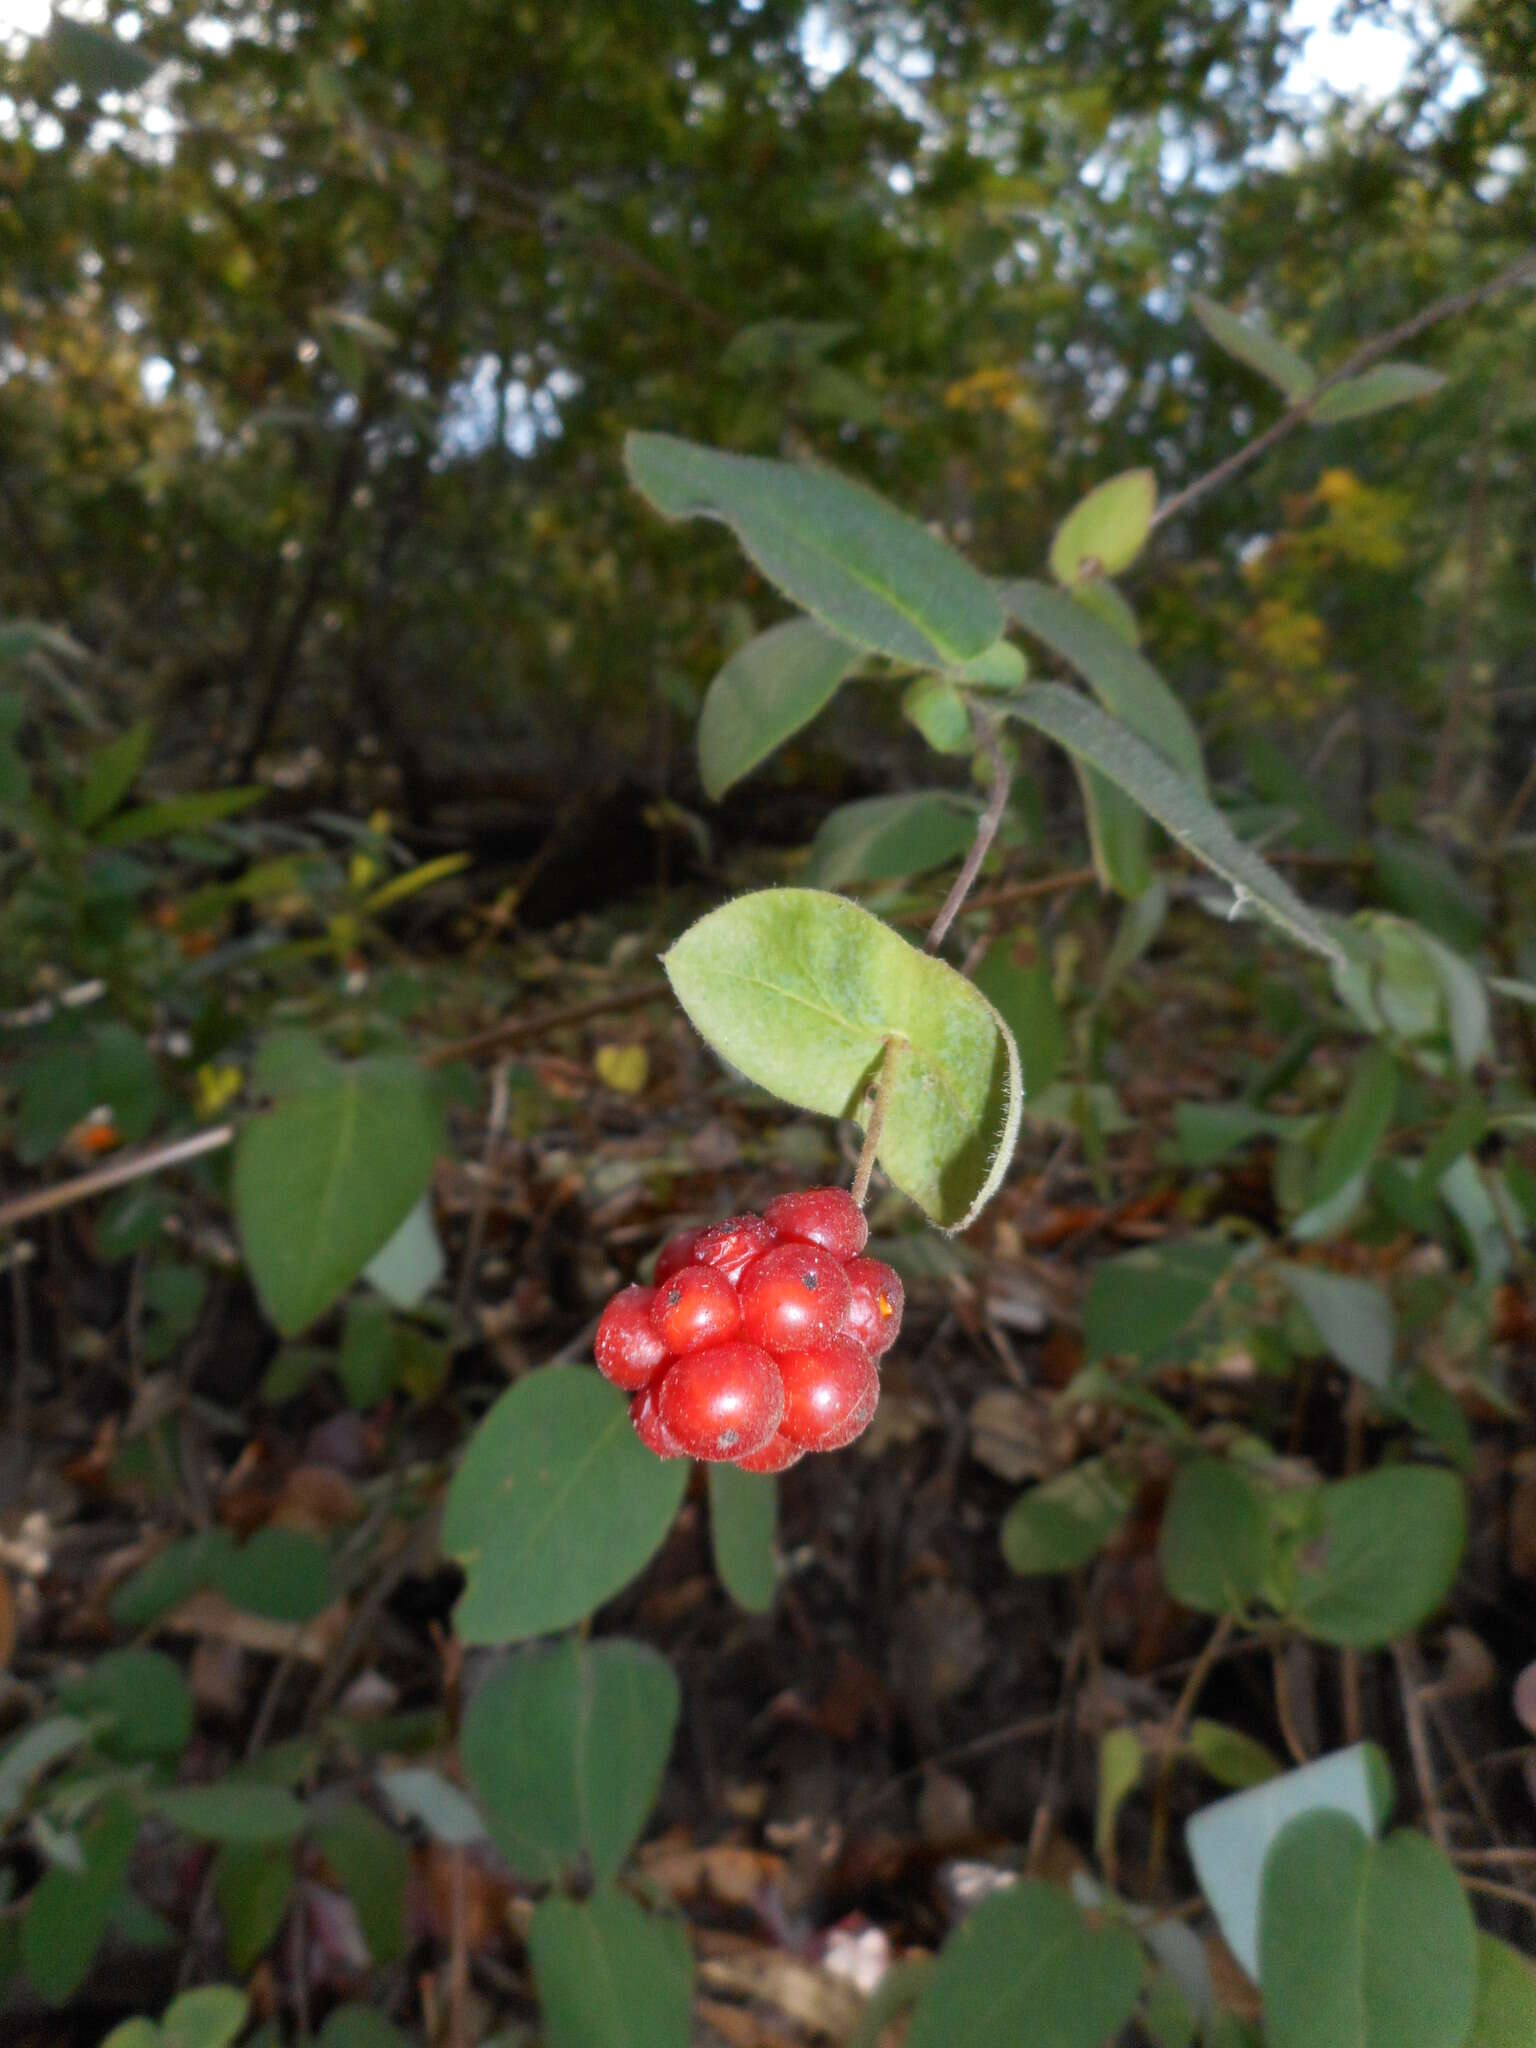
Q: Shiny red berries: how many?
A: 11